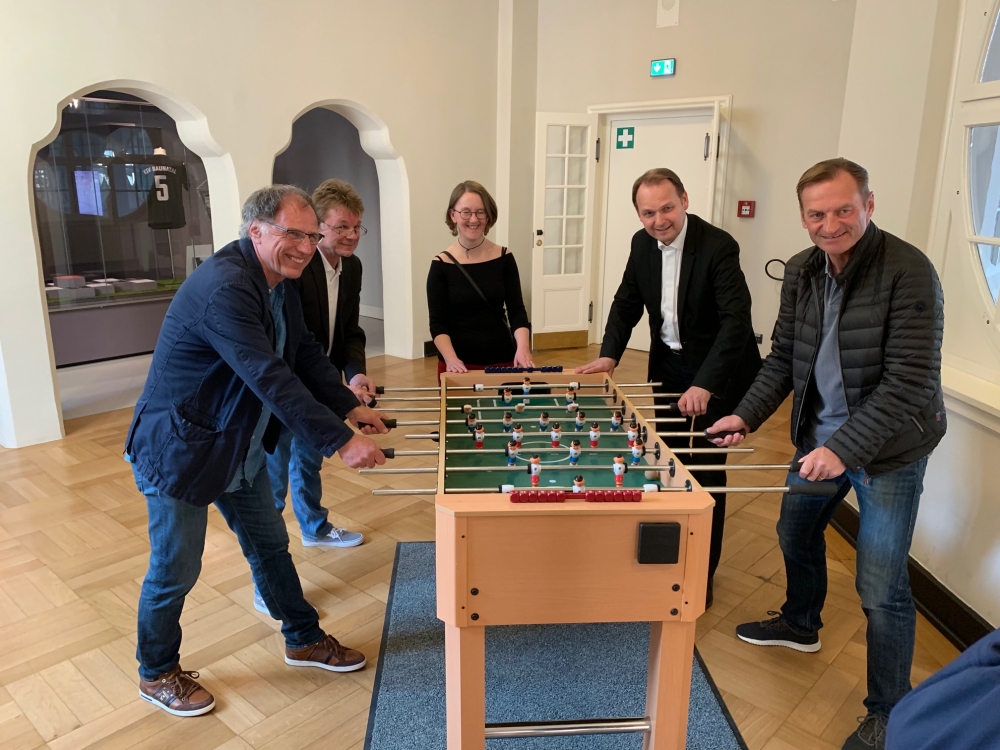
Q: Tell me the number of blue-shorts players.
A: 11